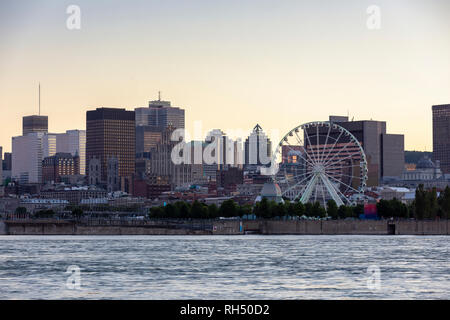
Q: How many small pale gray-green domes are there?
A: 1